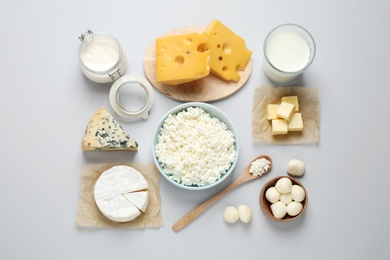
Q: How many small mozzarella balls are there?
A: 9